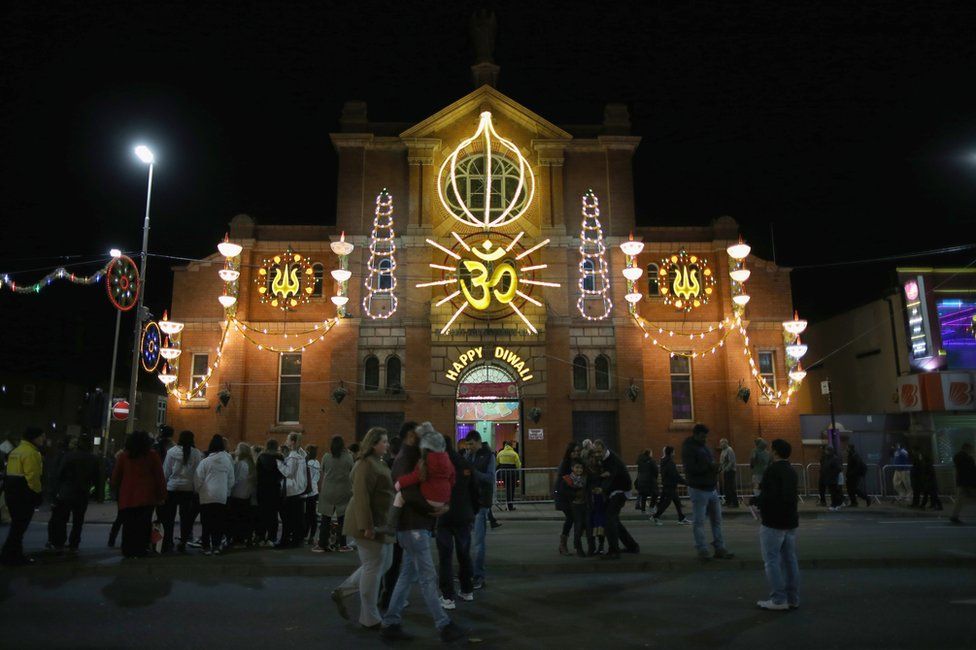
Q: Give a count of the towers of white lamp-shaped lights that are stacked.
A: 6